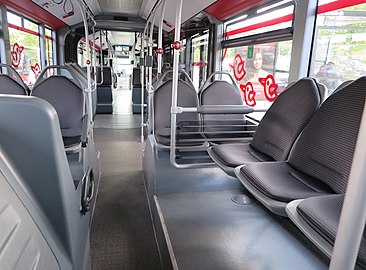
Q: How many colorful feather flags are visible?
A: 0